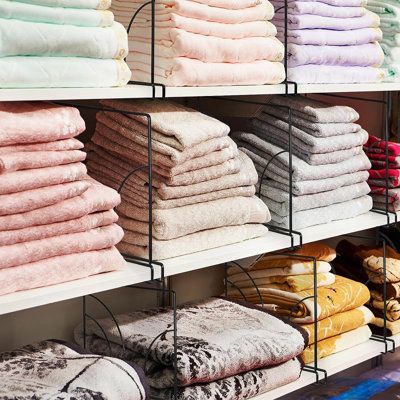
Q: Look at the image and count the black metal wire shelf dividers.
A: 8